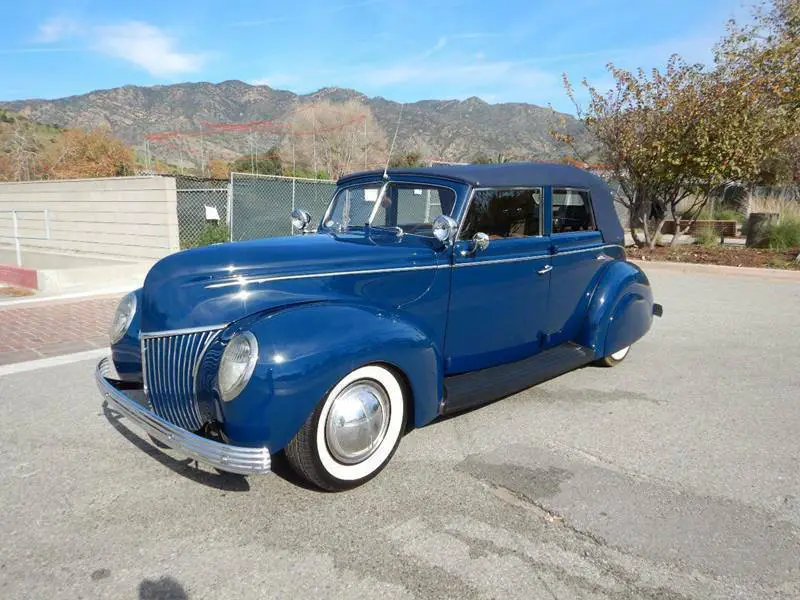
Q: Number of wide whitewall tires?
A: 2